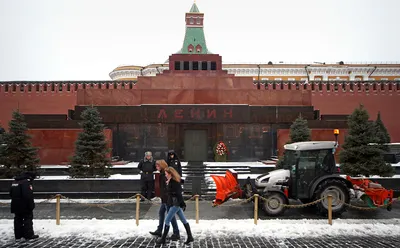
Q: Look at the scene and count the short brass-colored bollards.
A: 5